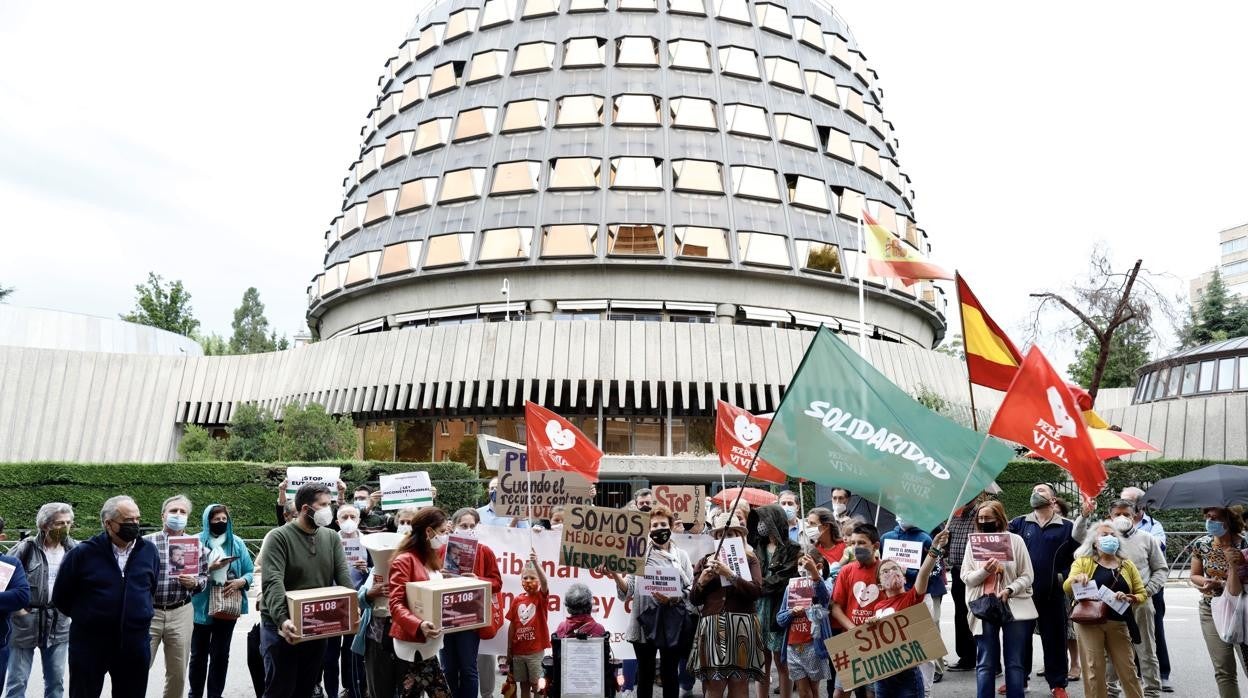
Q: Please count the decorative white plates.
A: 0